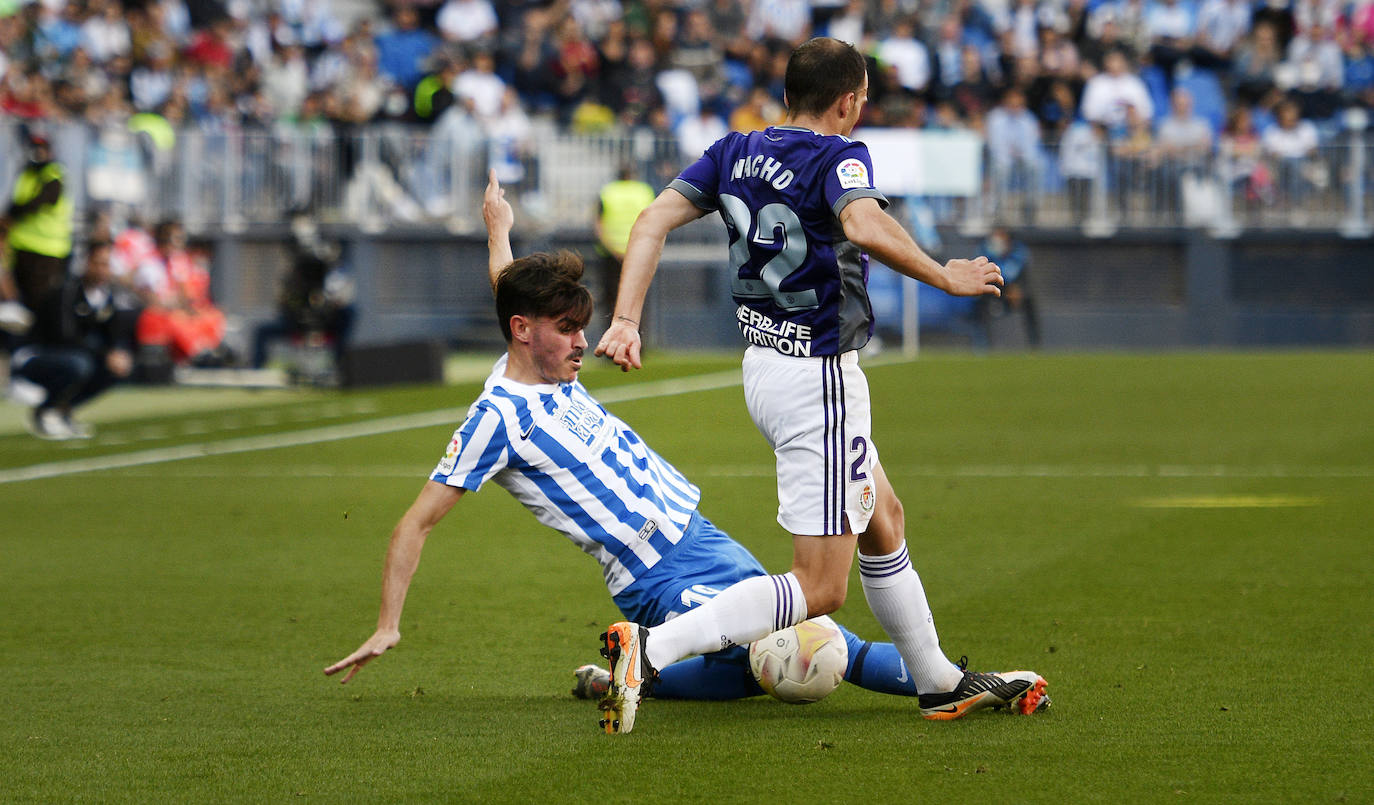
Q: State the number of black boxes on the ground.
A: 1